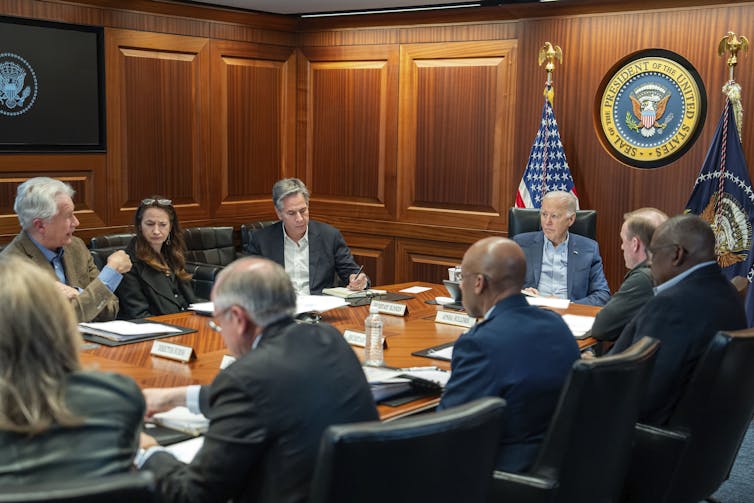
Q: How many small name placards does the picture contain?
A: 5